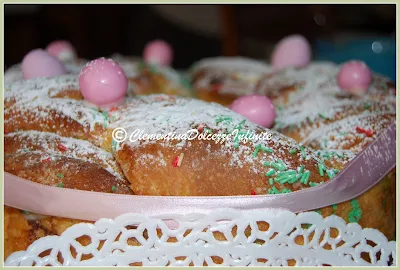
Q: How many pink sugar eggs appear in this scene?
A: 7